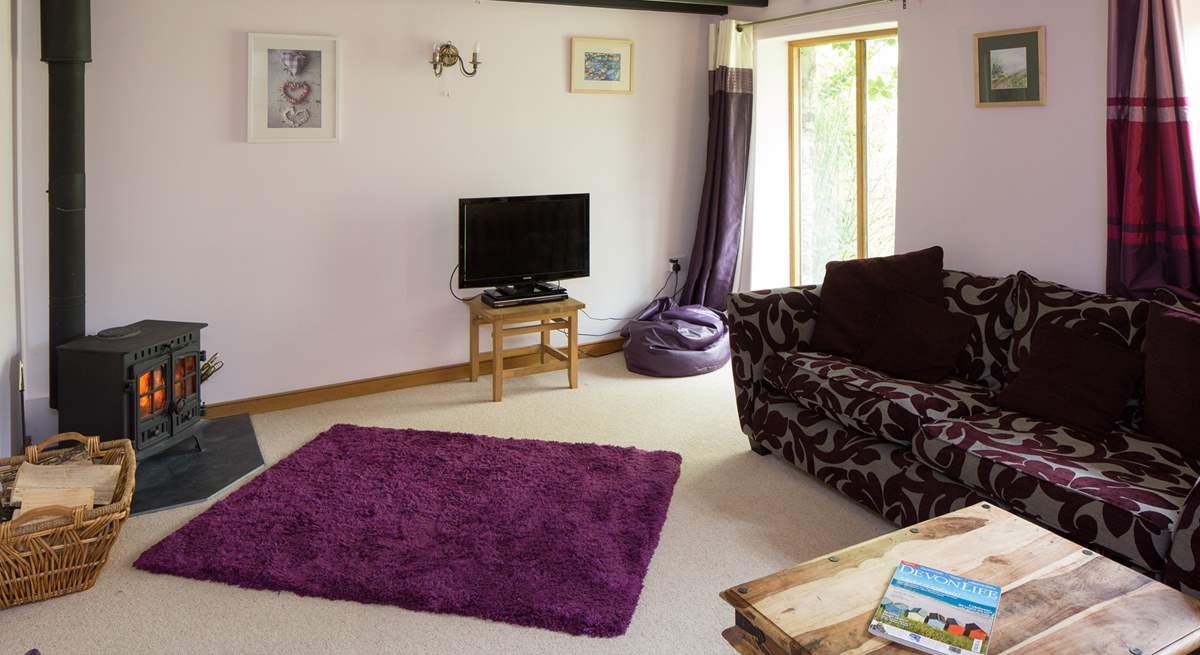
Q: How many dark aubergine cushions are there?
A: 4